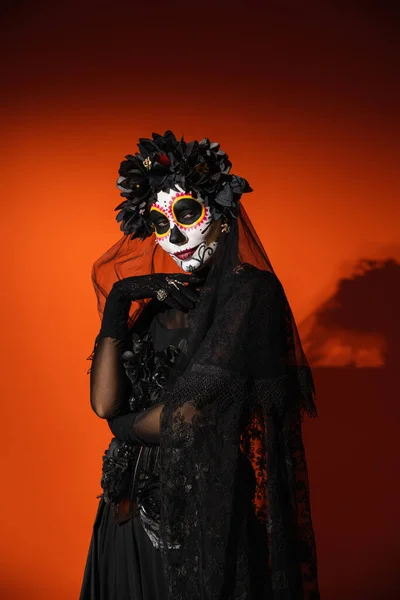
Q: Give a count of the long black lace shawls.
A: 1